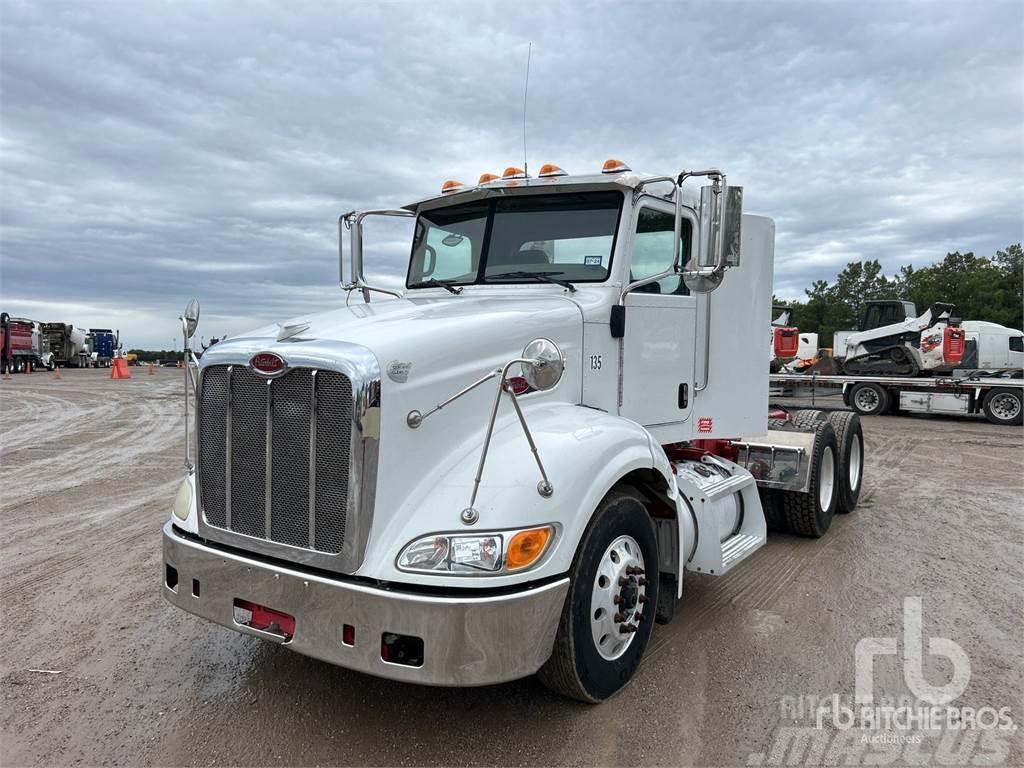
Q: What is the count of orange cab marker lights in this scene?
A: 5